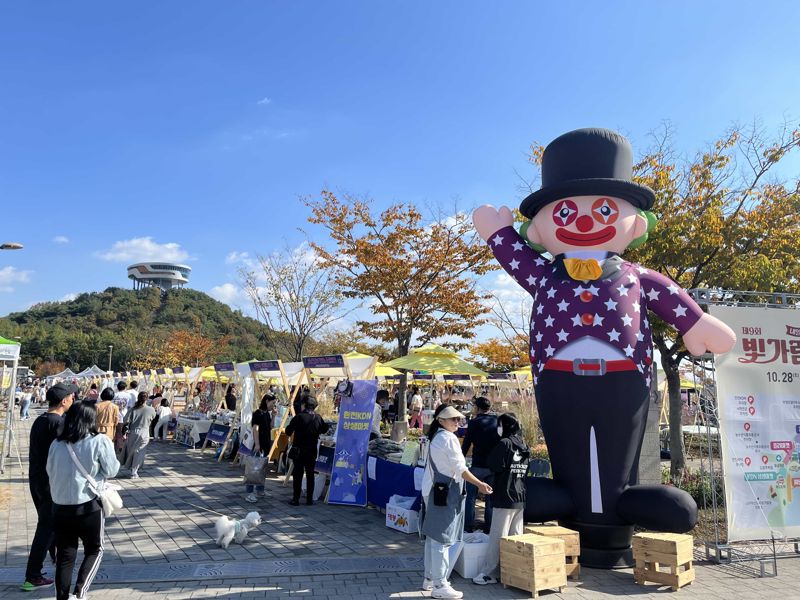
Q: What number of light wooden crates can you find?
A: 3